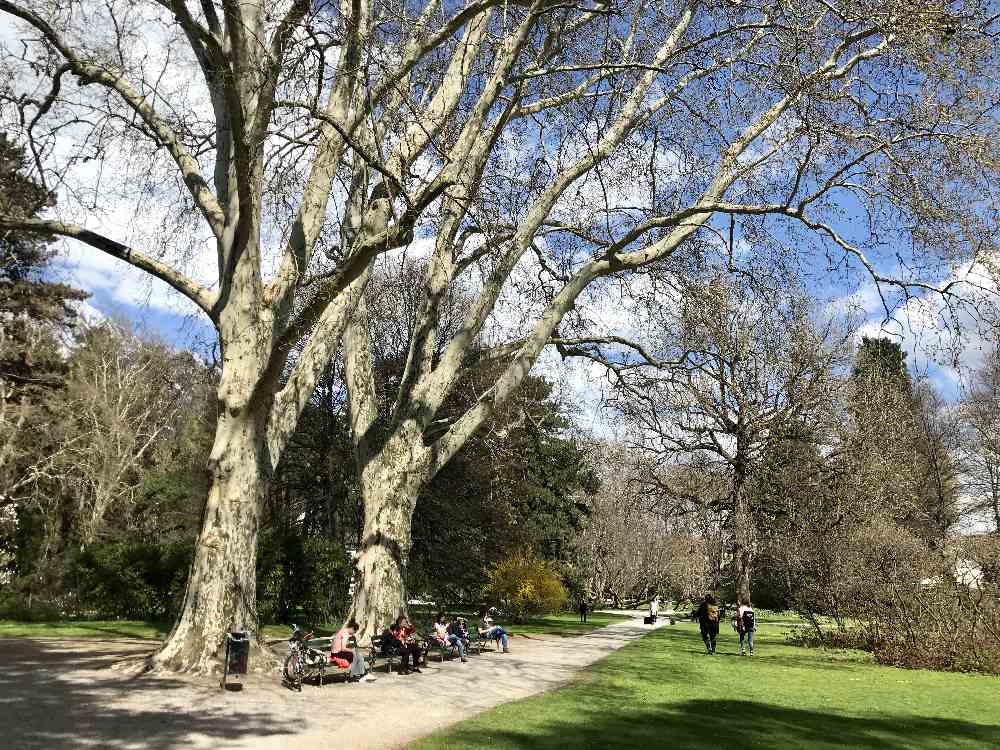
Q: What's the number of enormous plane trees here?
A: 2